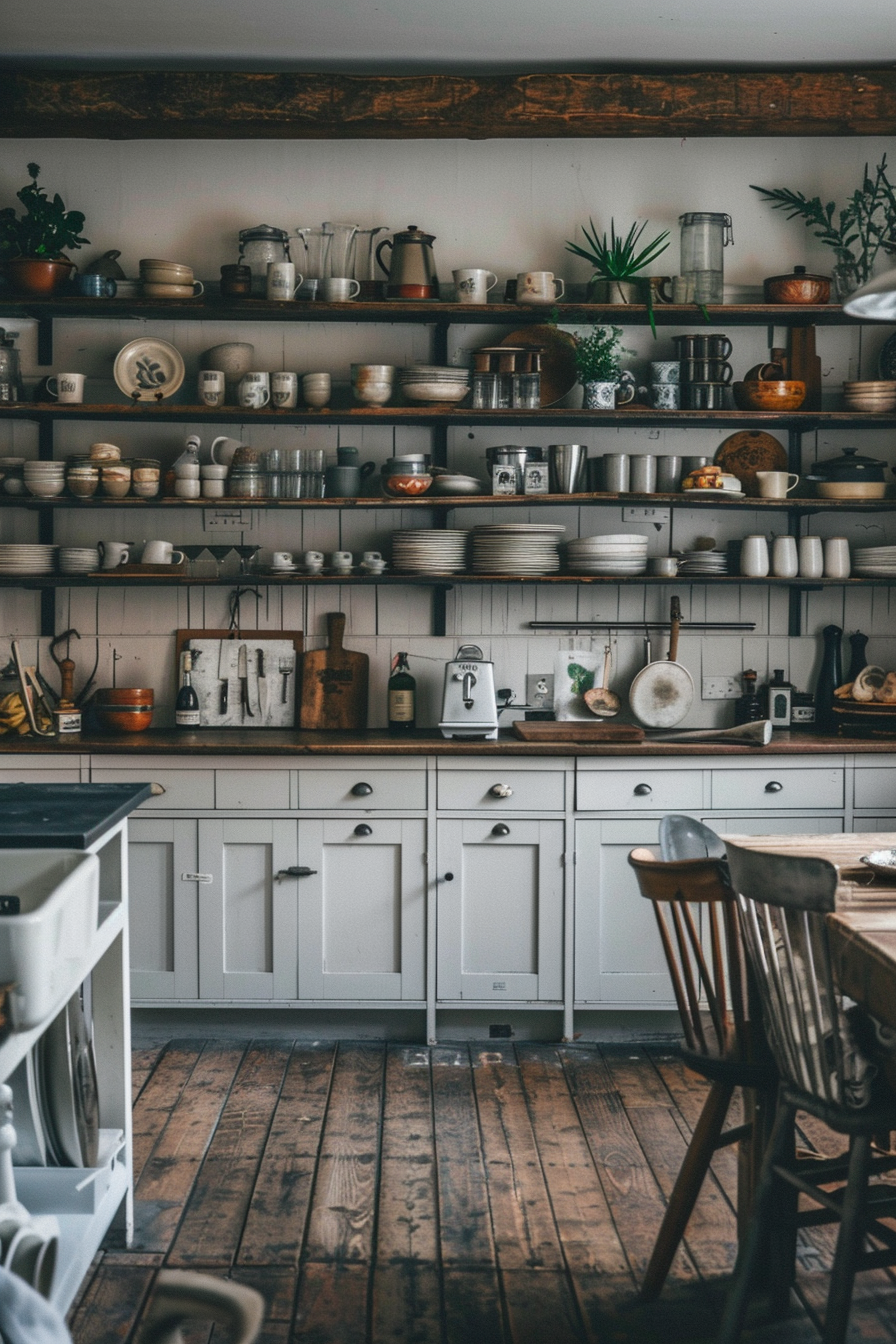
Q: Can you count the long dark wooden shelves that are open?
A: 4